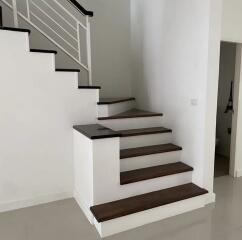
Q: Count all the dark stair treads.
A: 10